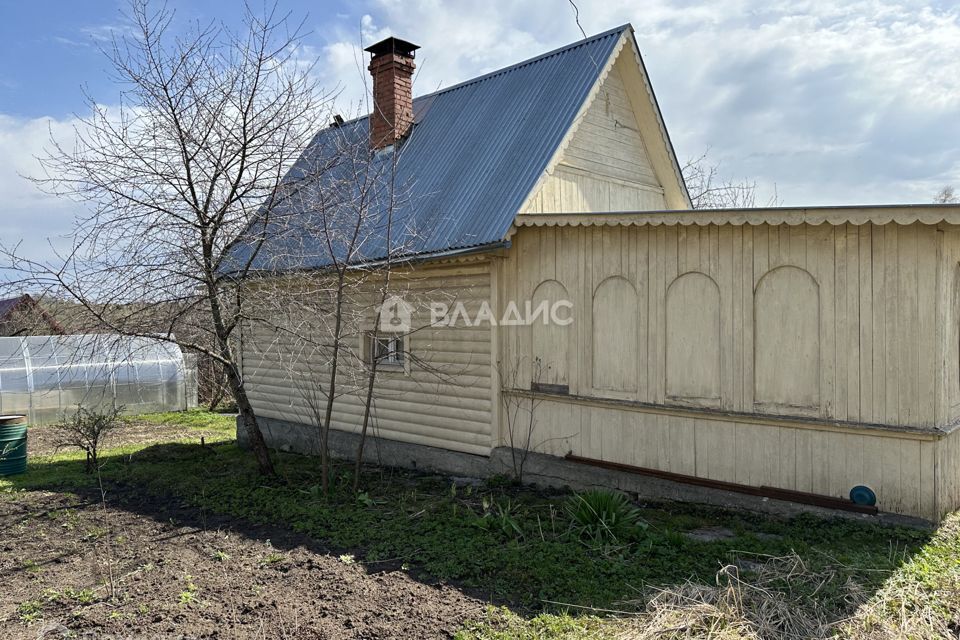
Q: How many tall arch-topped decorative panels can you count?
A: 4